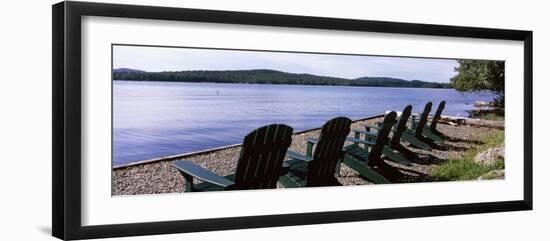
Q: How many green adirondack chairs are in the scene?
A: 6